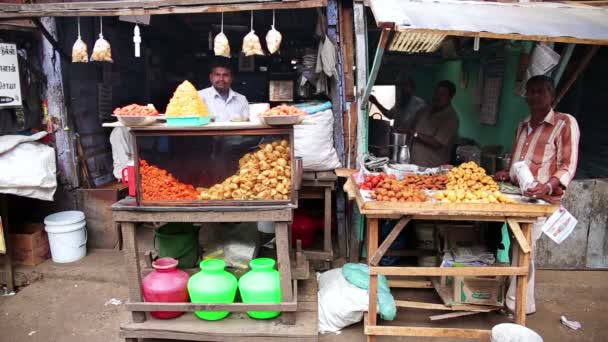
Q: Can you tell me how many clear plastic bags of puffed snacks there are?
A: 5